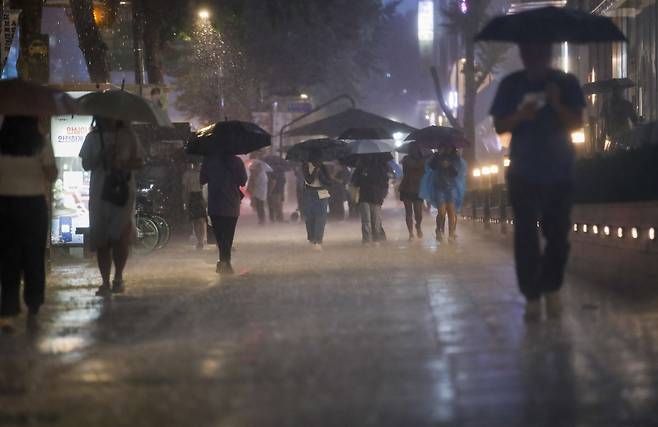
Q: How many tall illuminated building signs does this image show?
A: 1